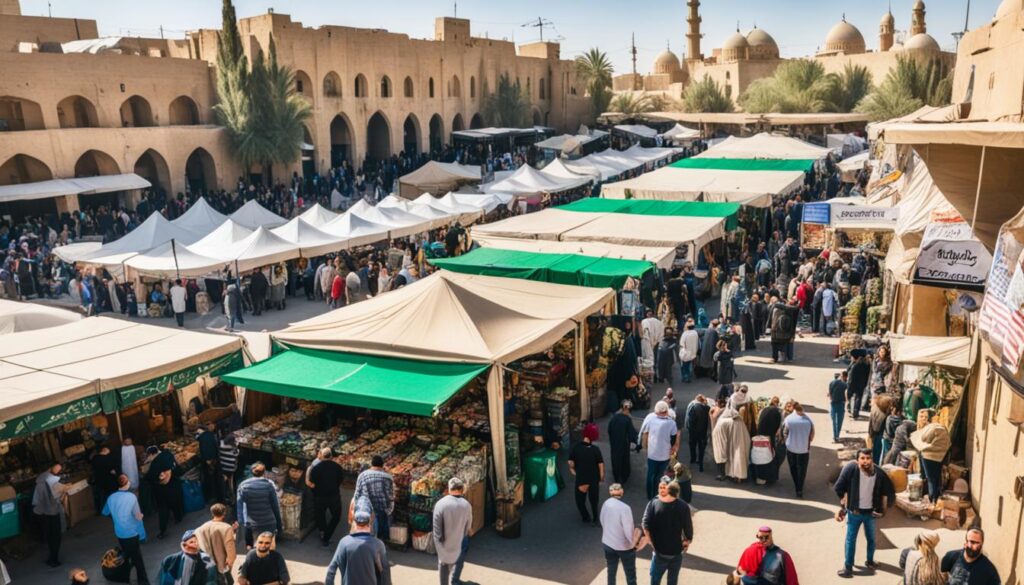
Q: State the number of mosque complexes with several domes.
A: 1